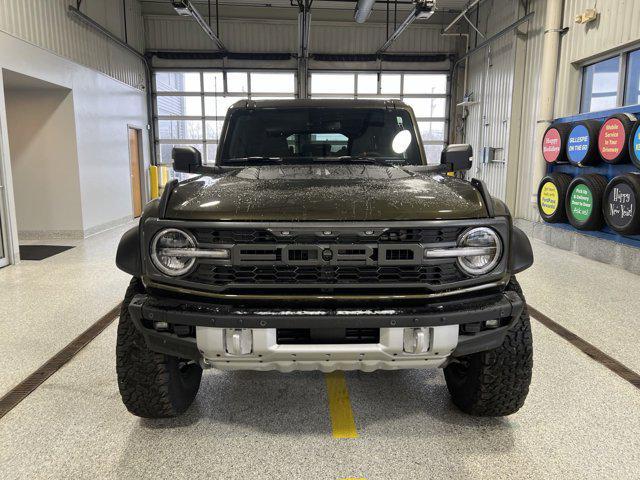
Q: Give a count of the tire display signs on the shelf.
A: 7